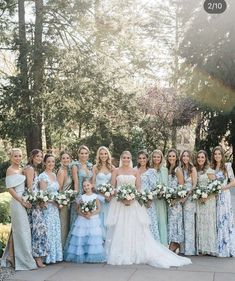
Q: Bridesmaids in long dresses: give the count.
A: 12